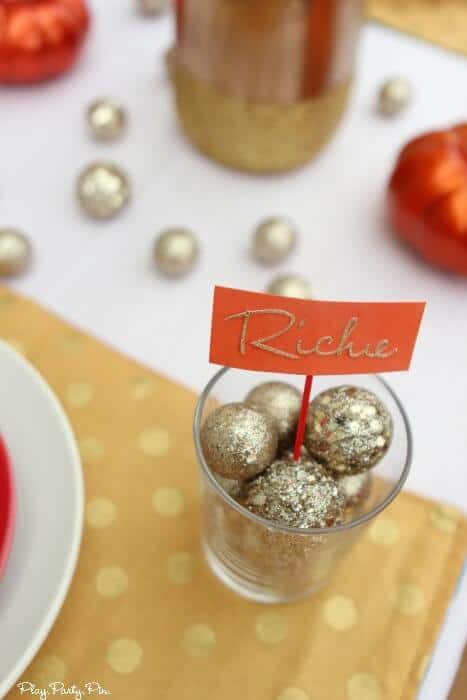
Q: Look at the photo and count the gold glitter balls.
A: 14